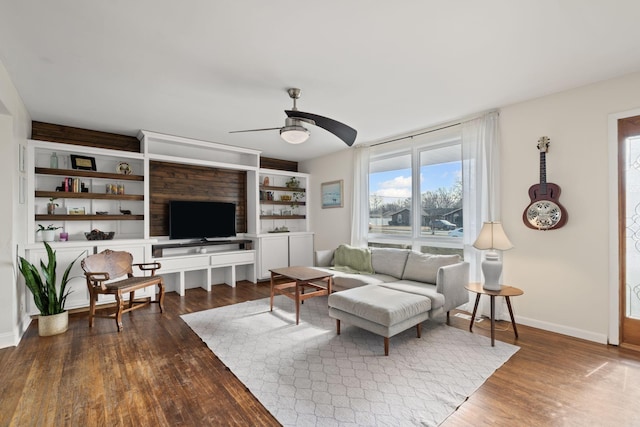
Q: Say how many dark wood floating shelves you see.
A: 6